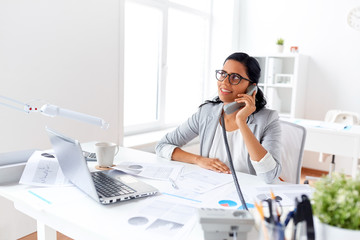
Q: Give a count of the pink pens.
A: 0